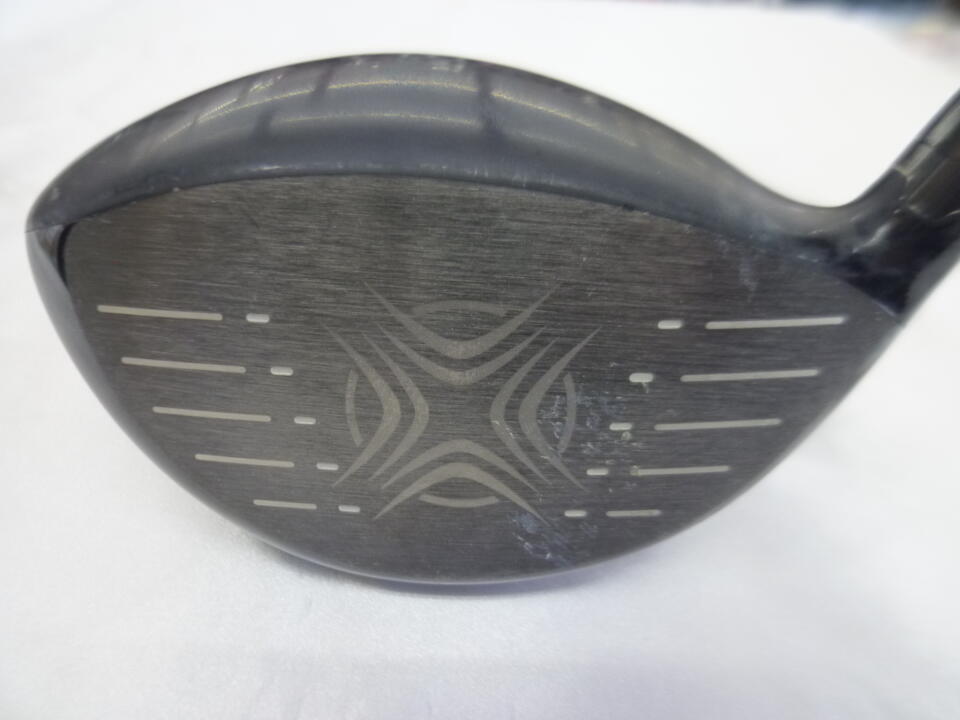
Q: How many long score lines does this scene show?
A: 10